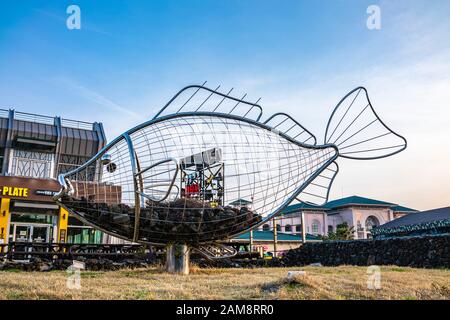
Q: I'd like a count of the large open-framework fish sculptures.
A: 1